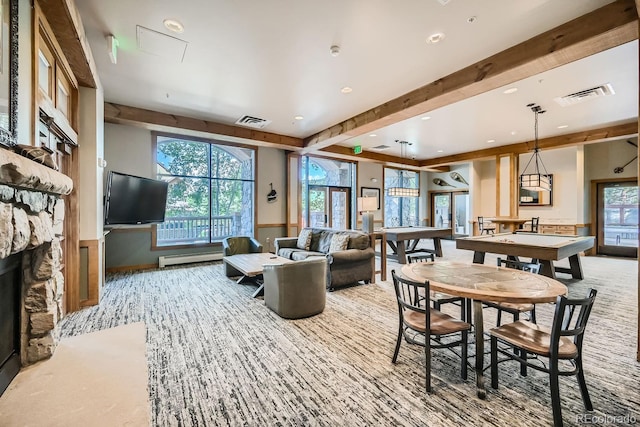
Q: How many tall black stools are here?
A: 2